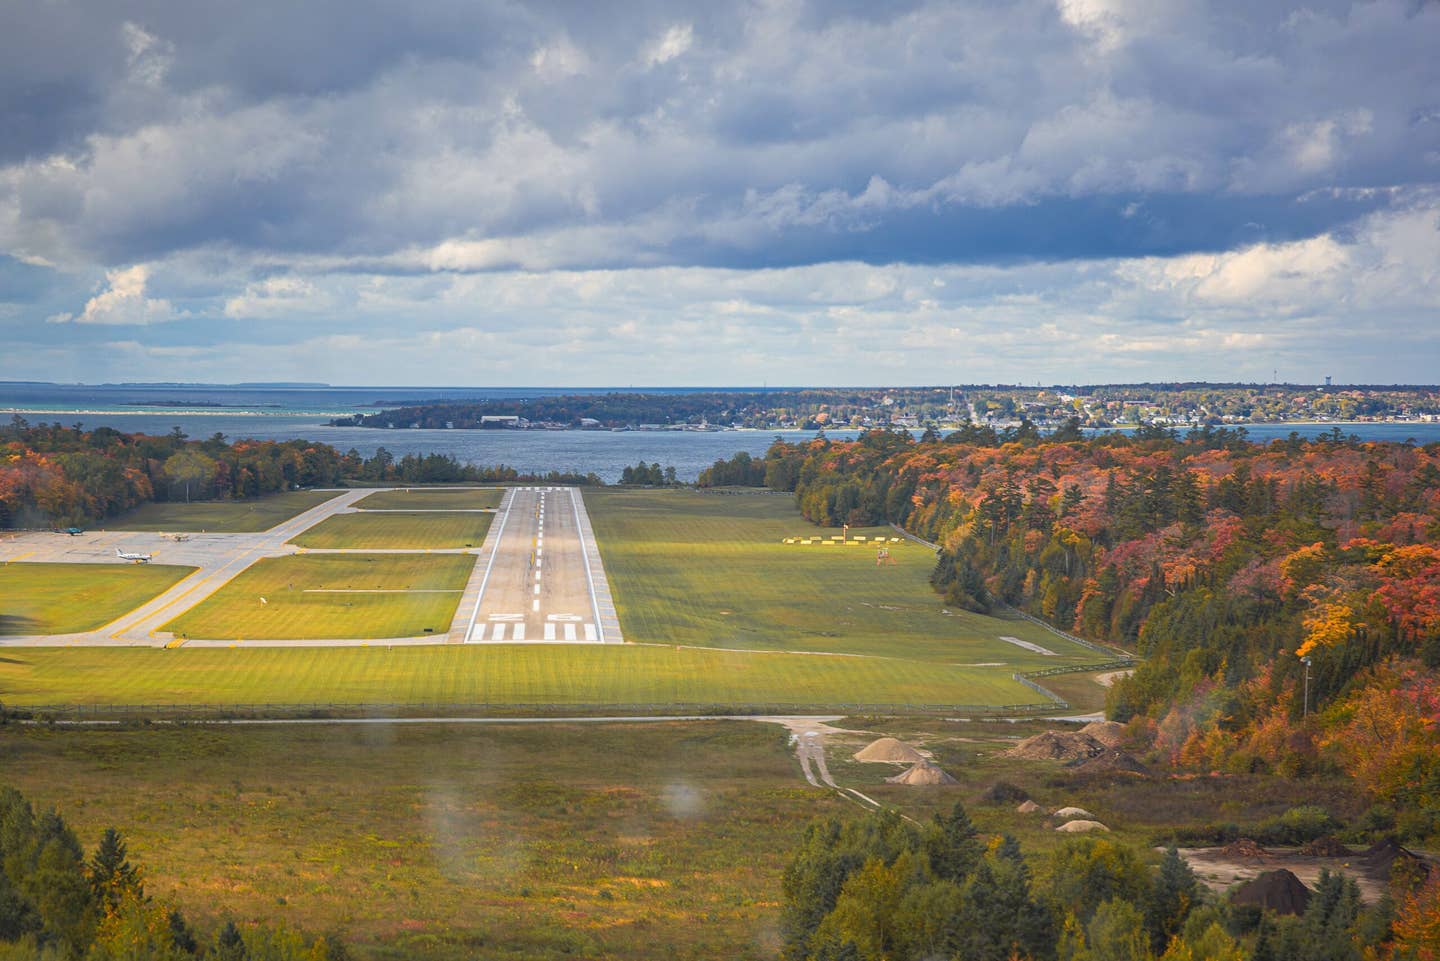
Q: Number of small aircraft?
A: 3